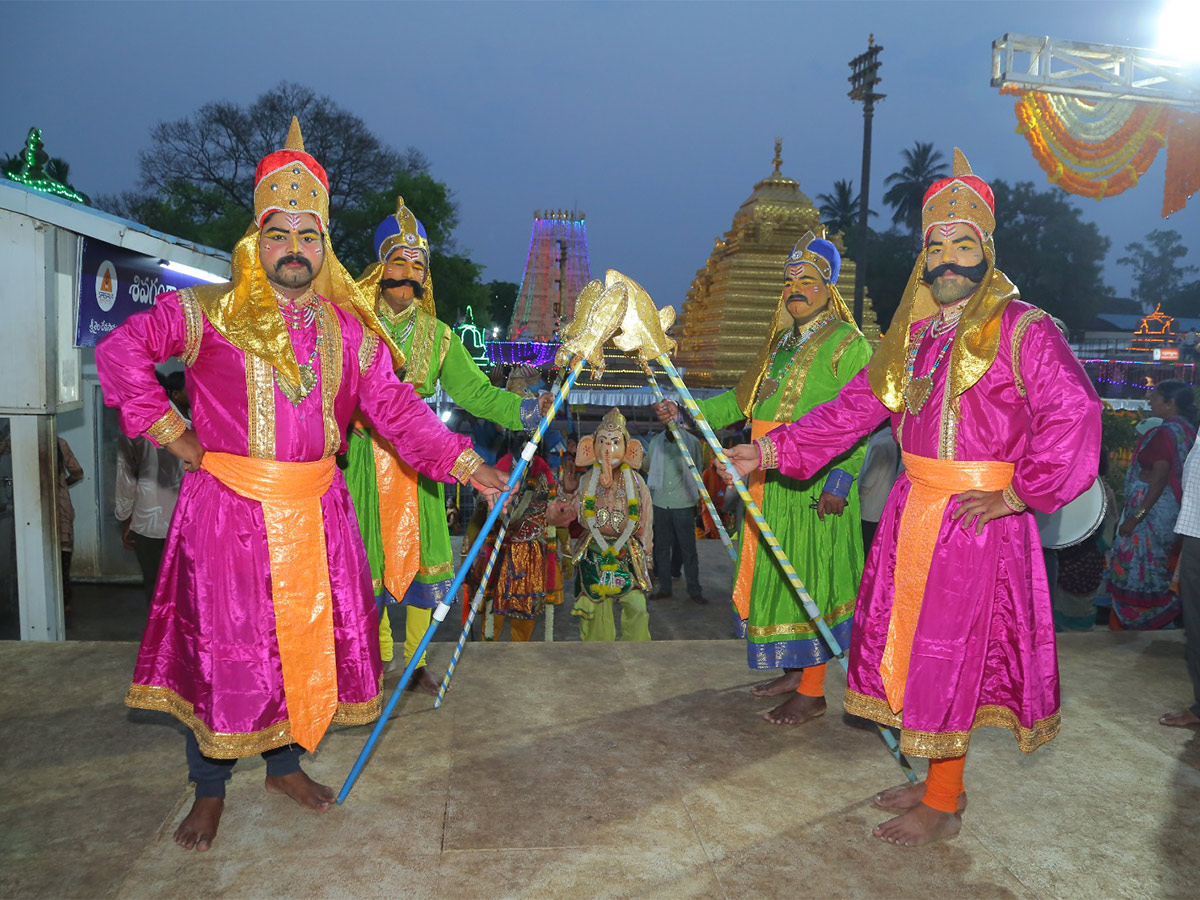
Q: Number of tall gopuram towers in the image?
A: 2